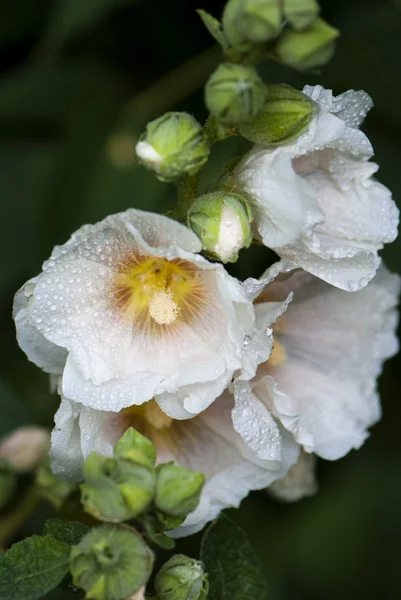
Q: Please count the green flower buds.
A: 12